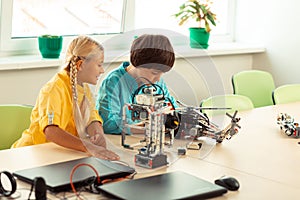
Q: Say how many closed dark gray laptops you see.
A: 2